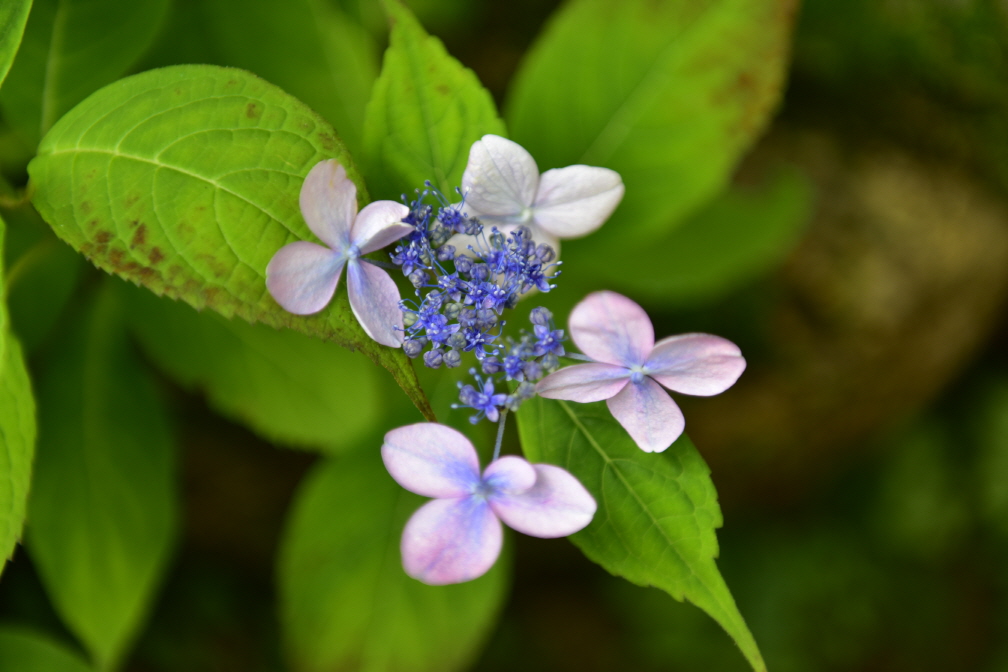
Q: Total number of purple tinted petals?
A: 12